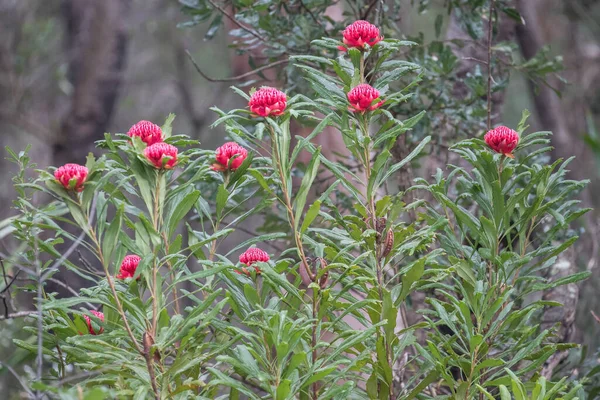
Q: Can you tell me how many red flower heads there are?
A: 11